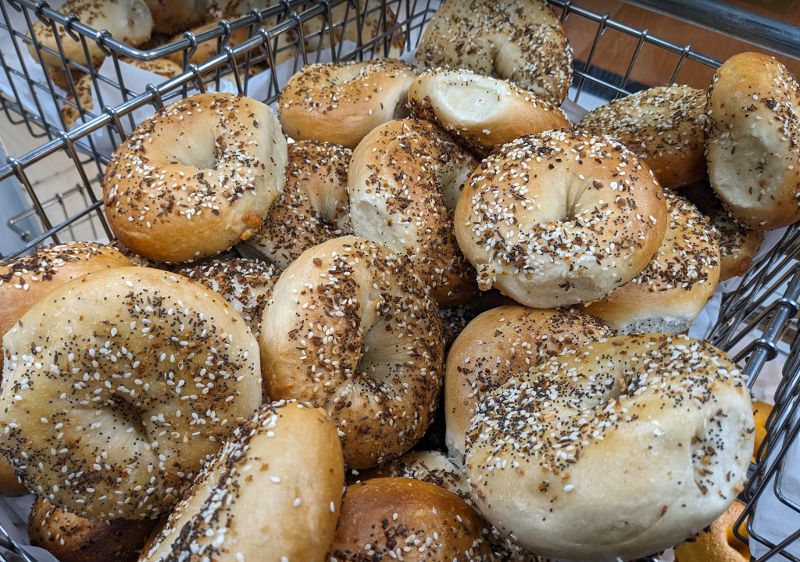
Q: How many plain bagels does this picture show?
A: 2